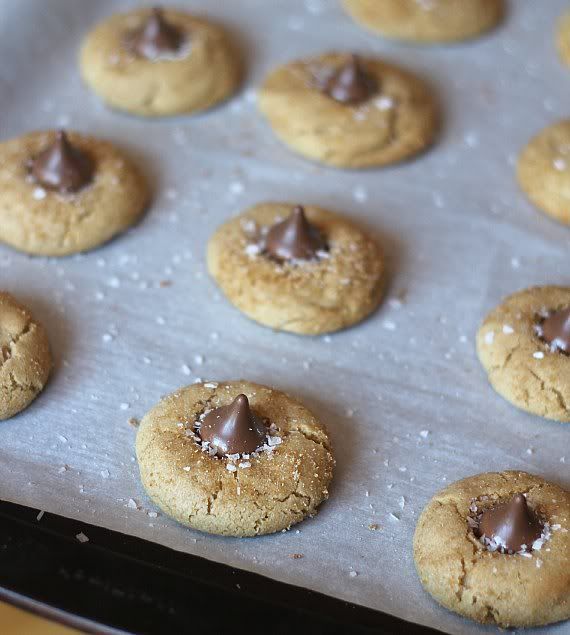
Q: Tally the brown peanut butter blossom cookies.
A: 11